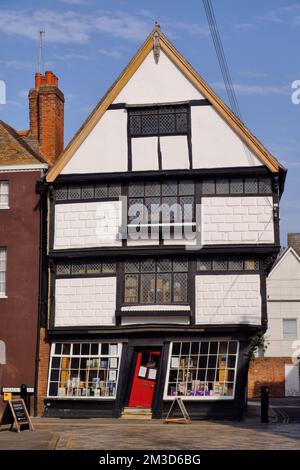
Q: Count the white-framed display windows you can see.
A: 2